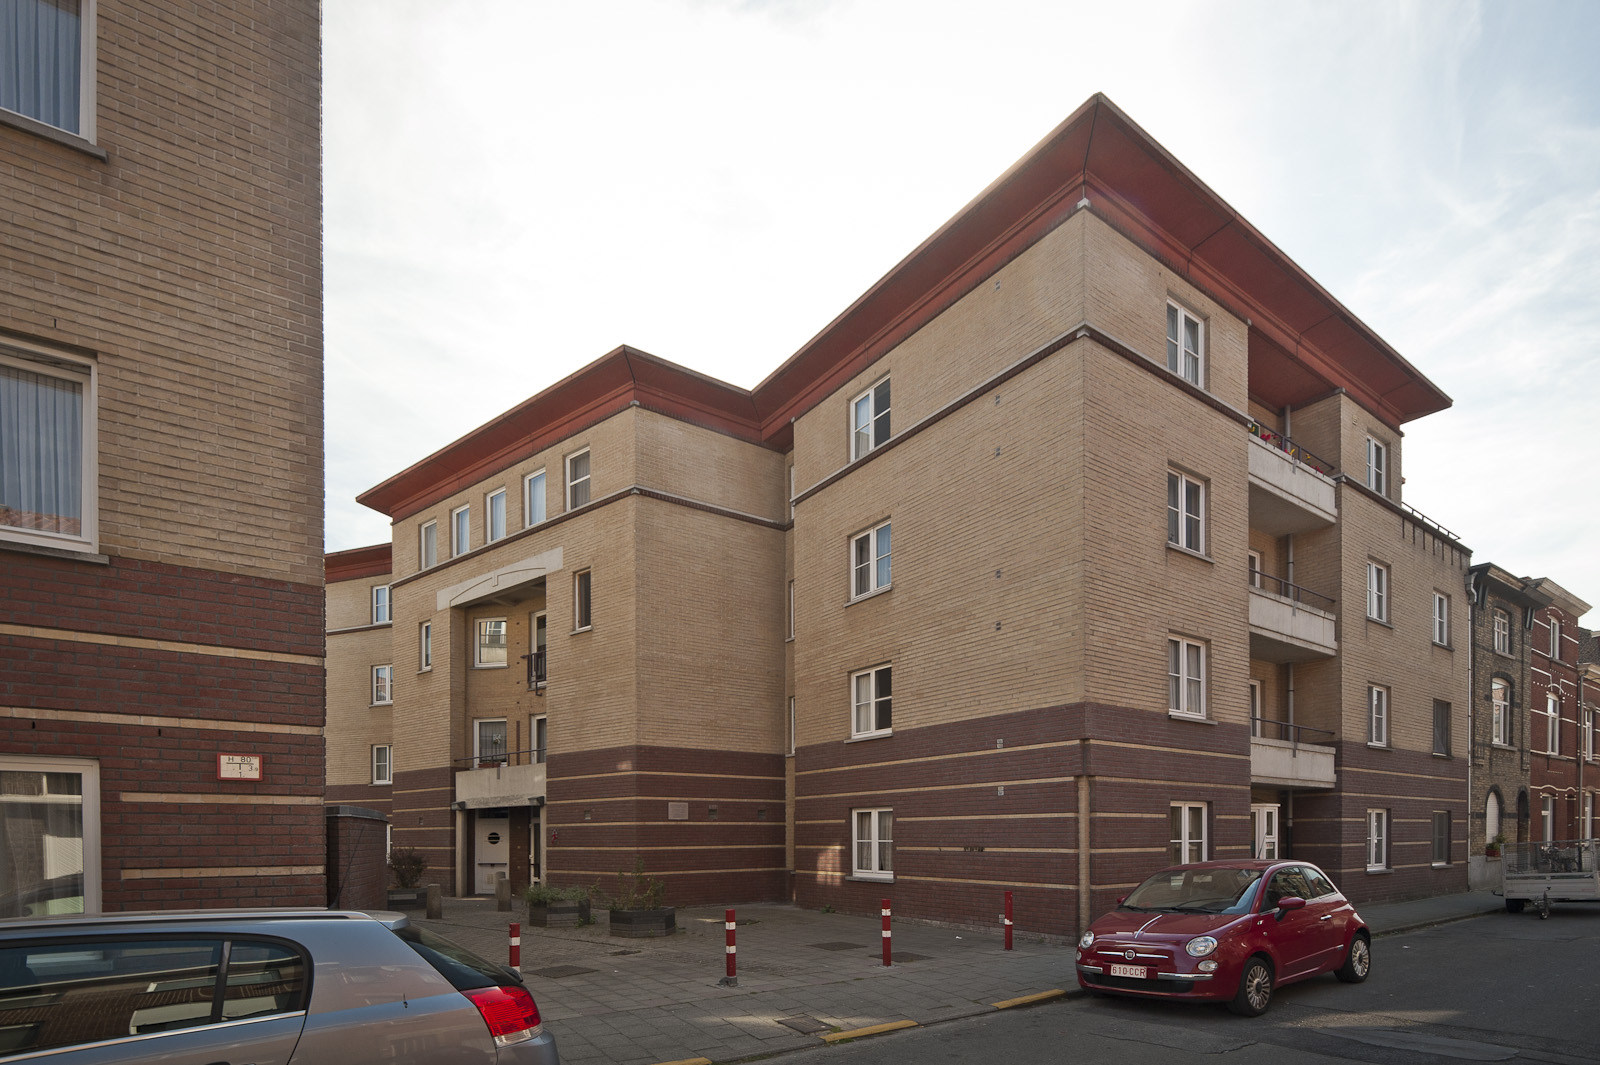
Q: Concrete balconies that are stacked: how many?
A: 3